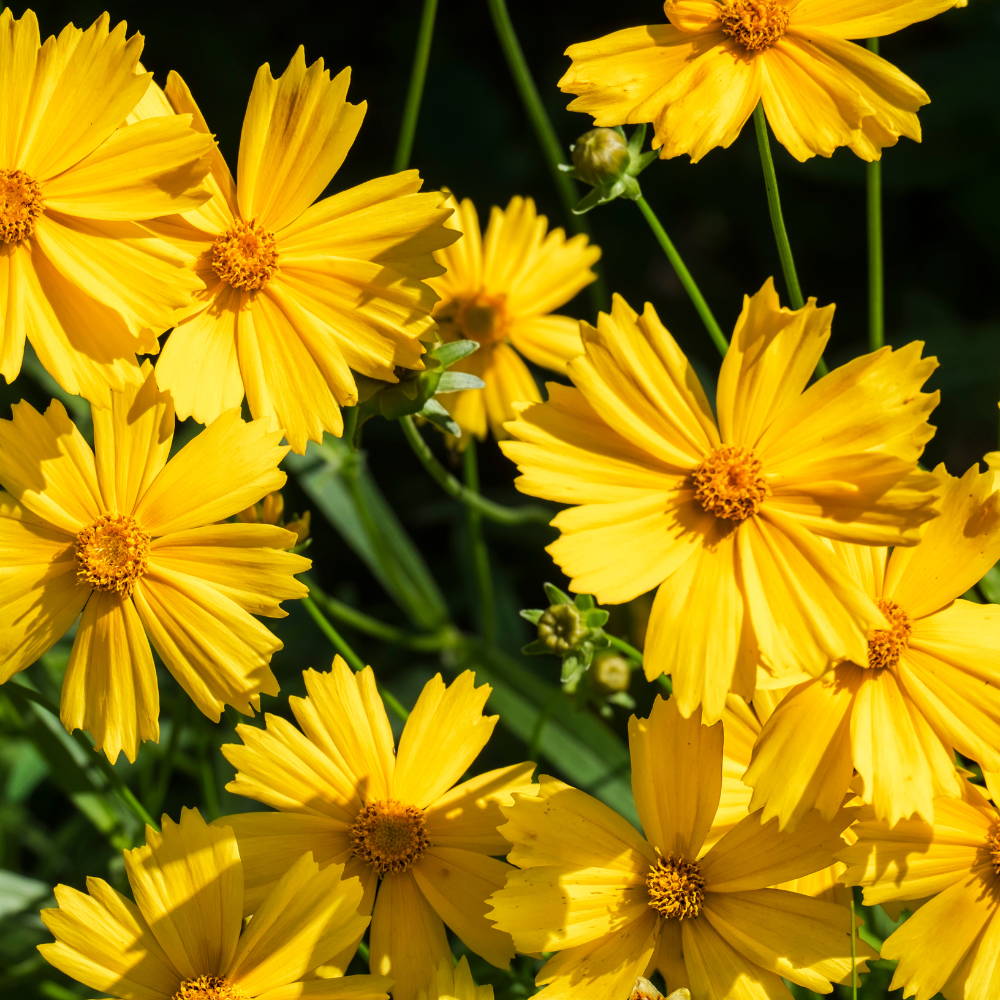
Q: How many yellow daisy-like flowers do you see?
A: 11